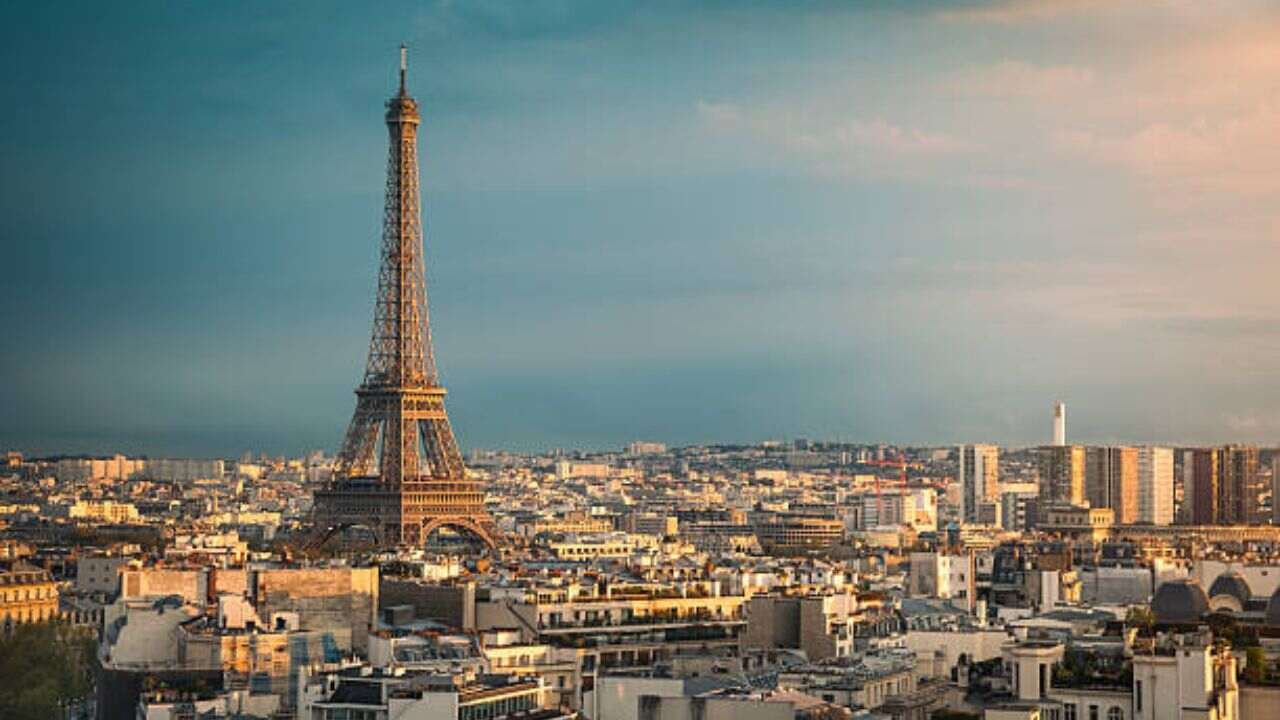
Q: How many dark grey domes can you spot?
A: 3